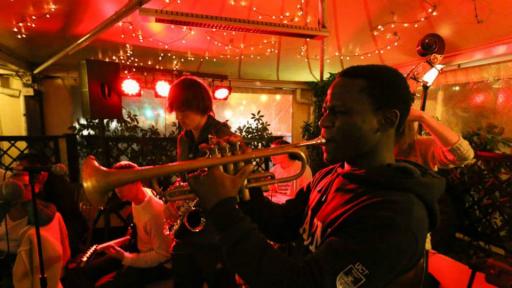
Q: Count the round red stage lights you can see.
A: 3